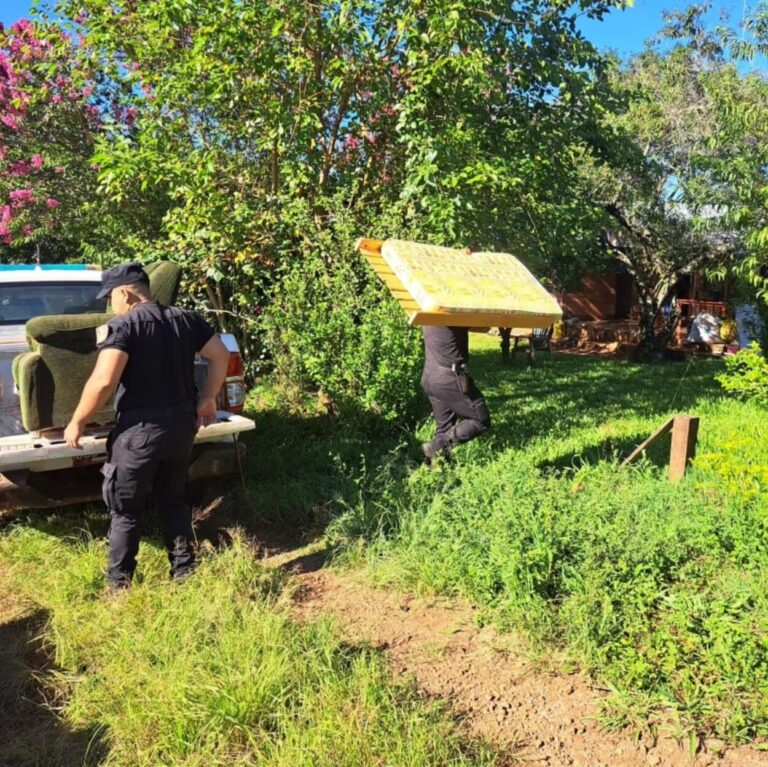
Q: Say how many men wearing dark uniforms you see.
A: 2